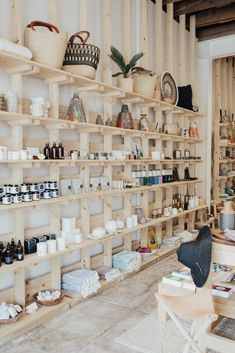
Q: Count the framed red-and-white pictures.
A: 0